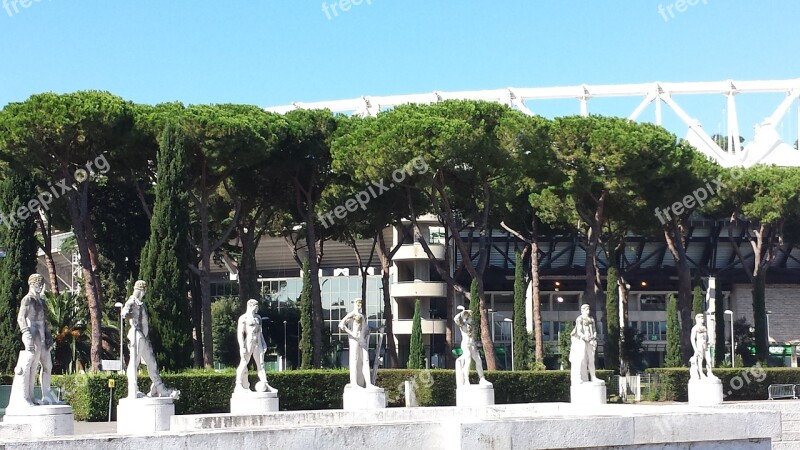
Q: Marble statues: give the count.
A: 7